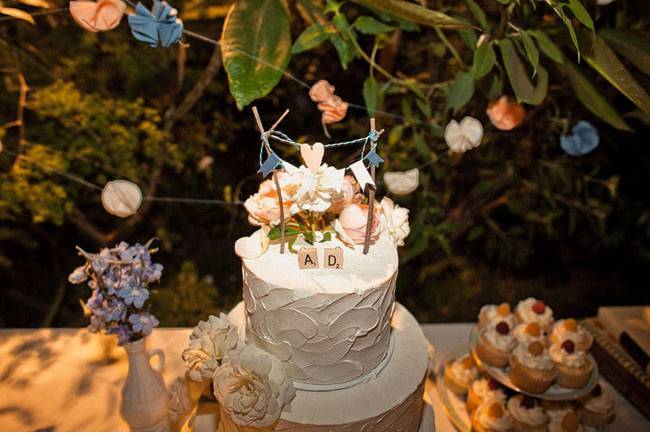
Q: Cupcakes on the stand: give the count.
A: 13